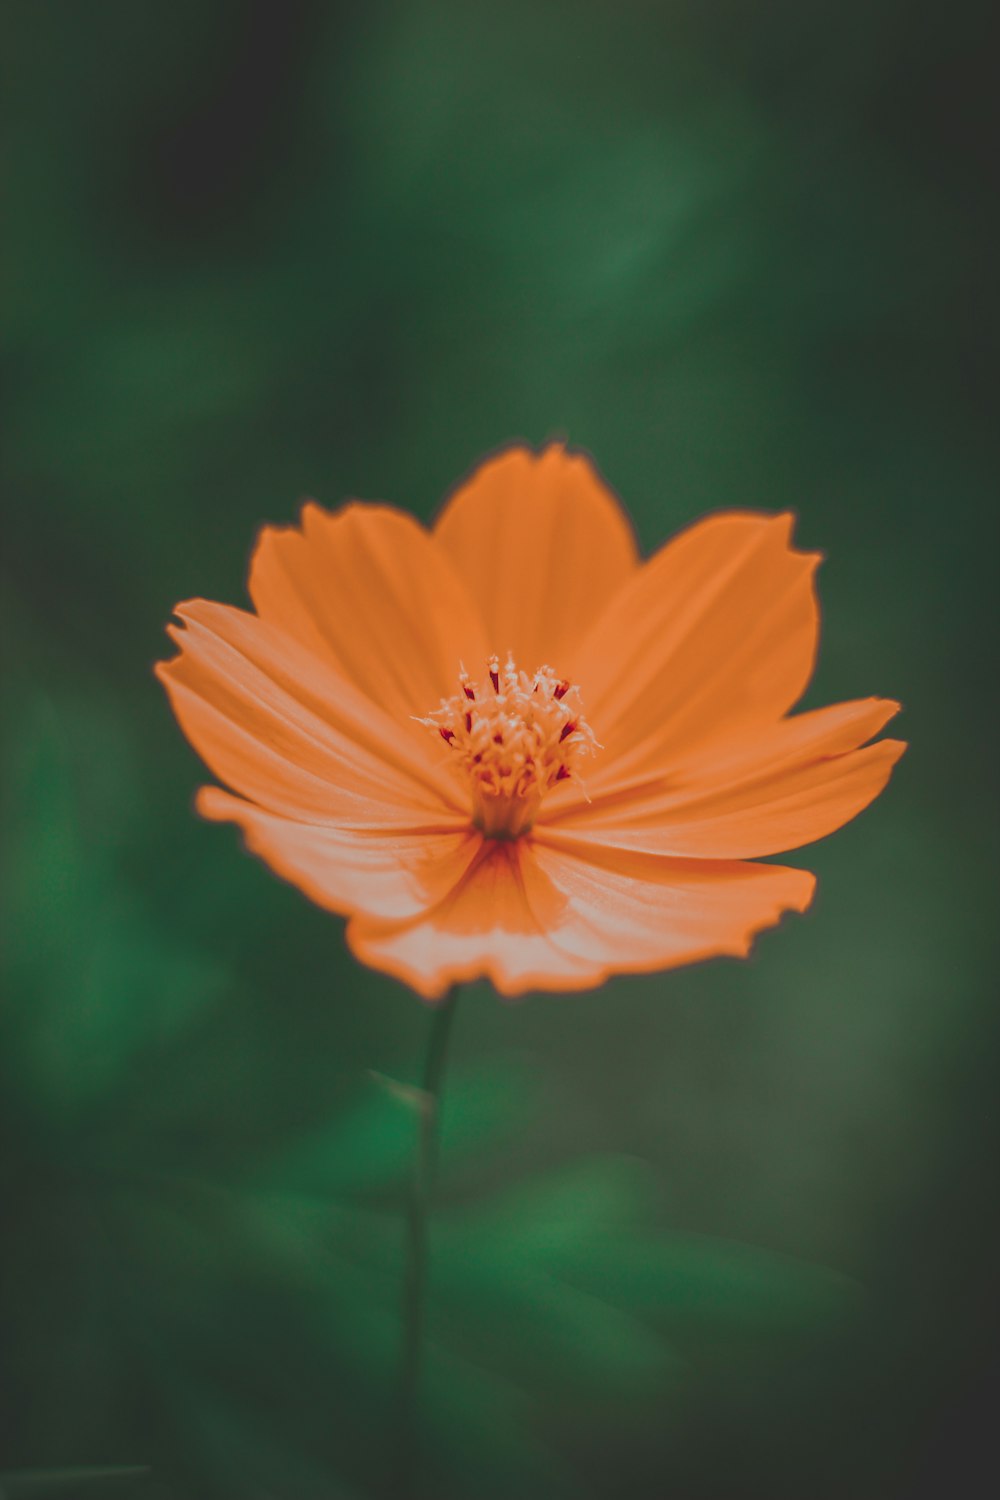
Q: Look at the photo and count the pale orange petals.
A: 8